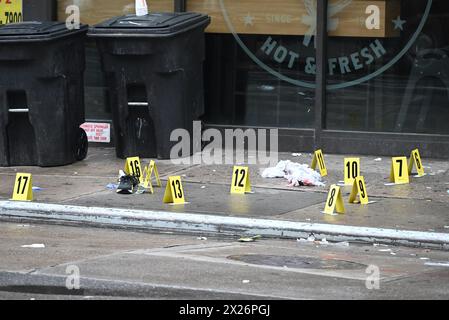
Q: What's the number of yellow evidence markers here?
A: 12